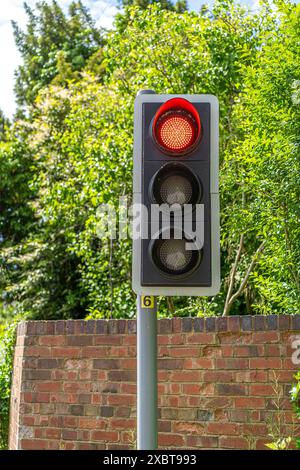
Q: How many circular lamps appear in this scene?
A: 3